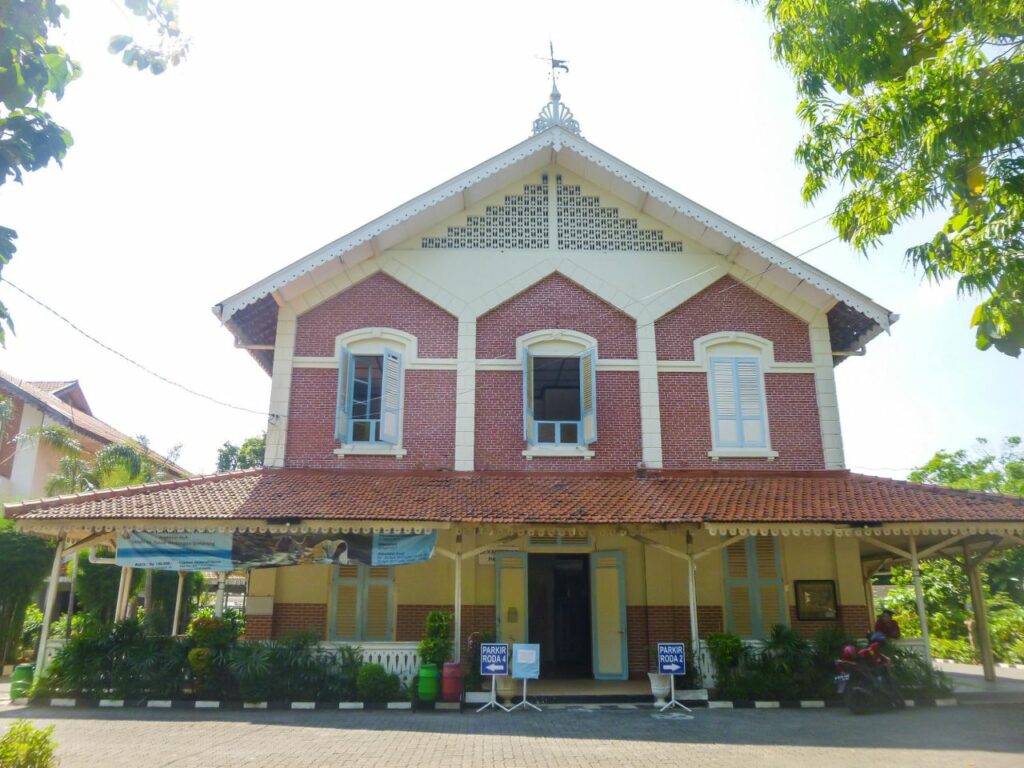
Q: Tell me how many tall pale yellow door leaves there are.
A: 2